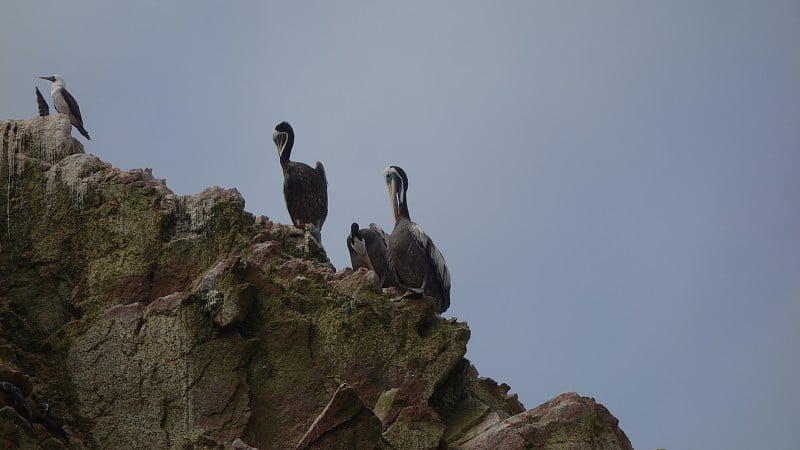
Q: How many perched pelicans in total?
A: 3